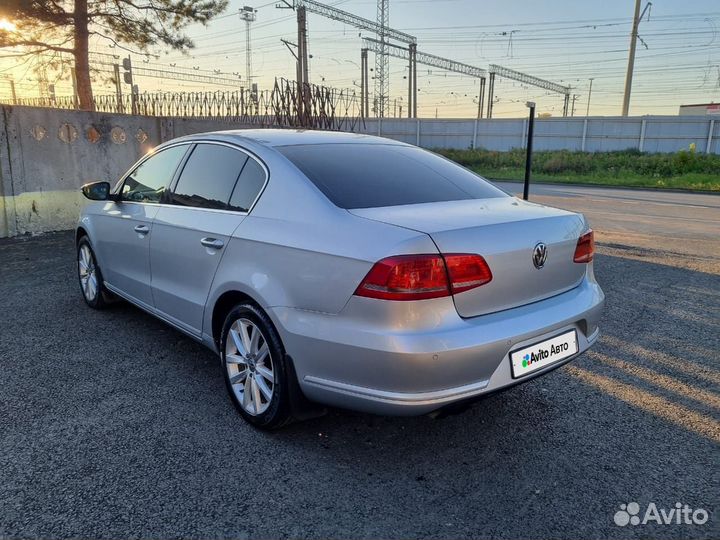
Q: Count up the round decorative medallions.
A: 5